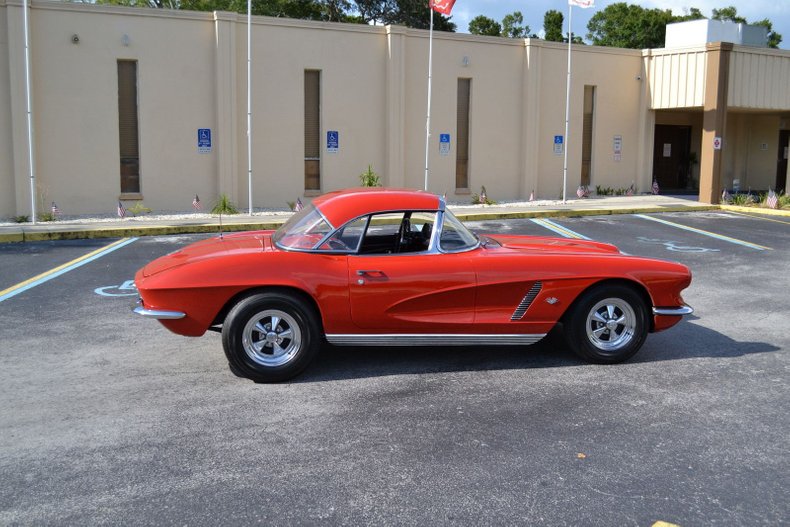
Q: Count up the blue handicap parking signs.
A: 4